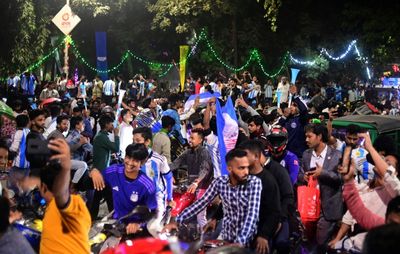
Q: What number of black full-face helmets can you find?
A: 1